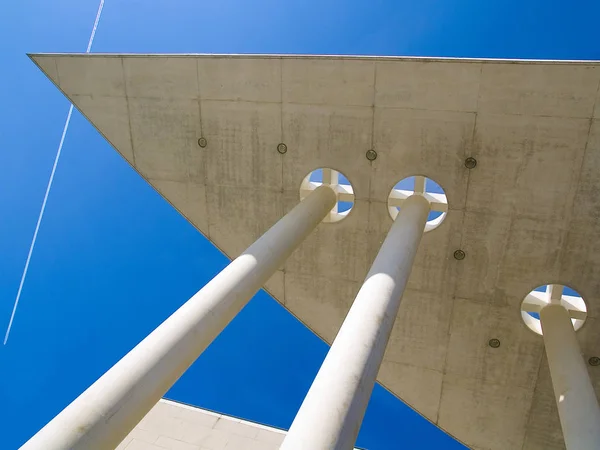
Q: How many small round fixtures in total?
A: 7